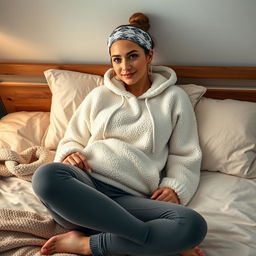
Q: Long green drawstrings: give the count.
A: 0